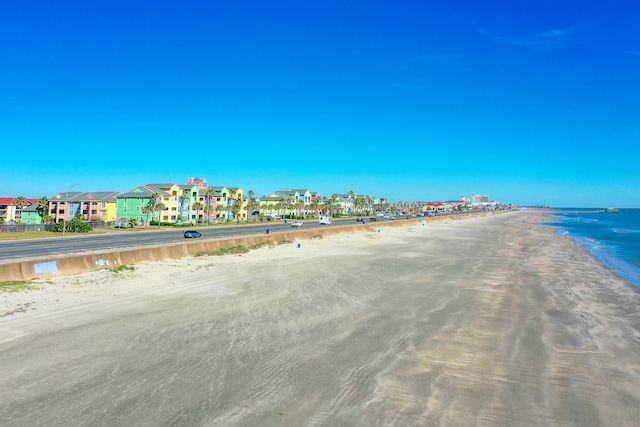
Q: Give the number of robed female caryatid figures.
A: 0